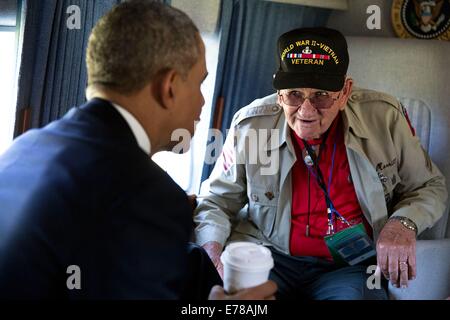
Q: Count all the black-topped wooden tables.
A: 0